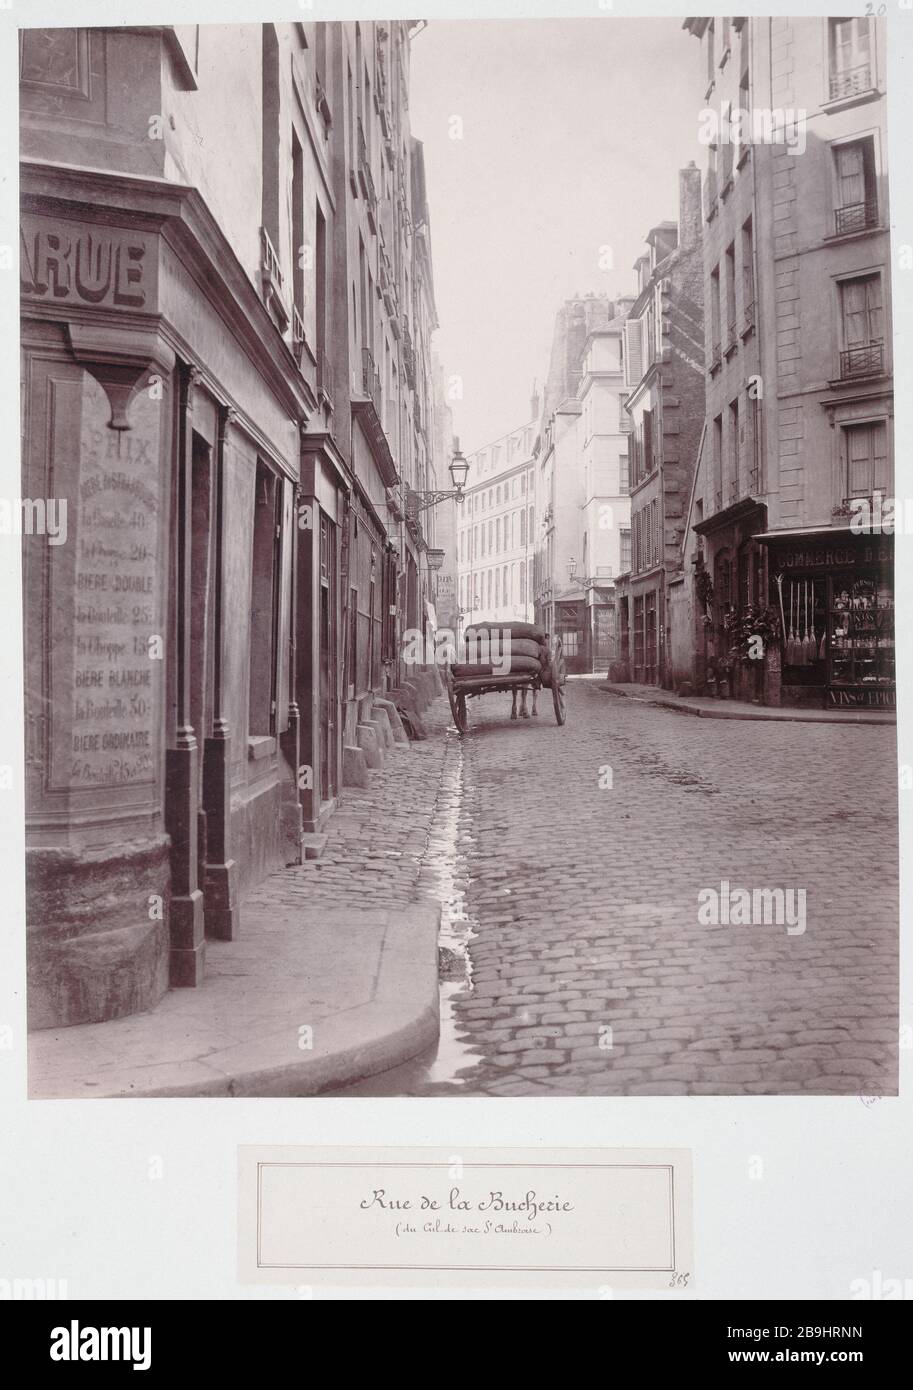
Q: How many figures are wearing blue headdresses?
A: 0